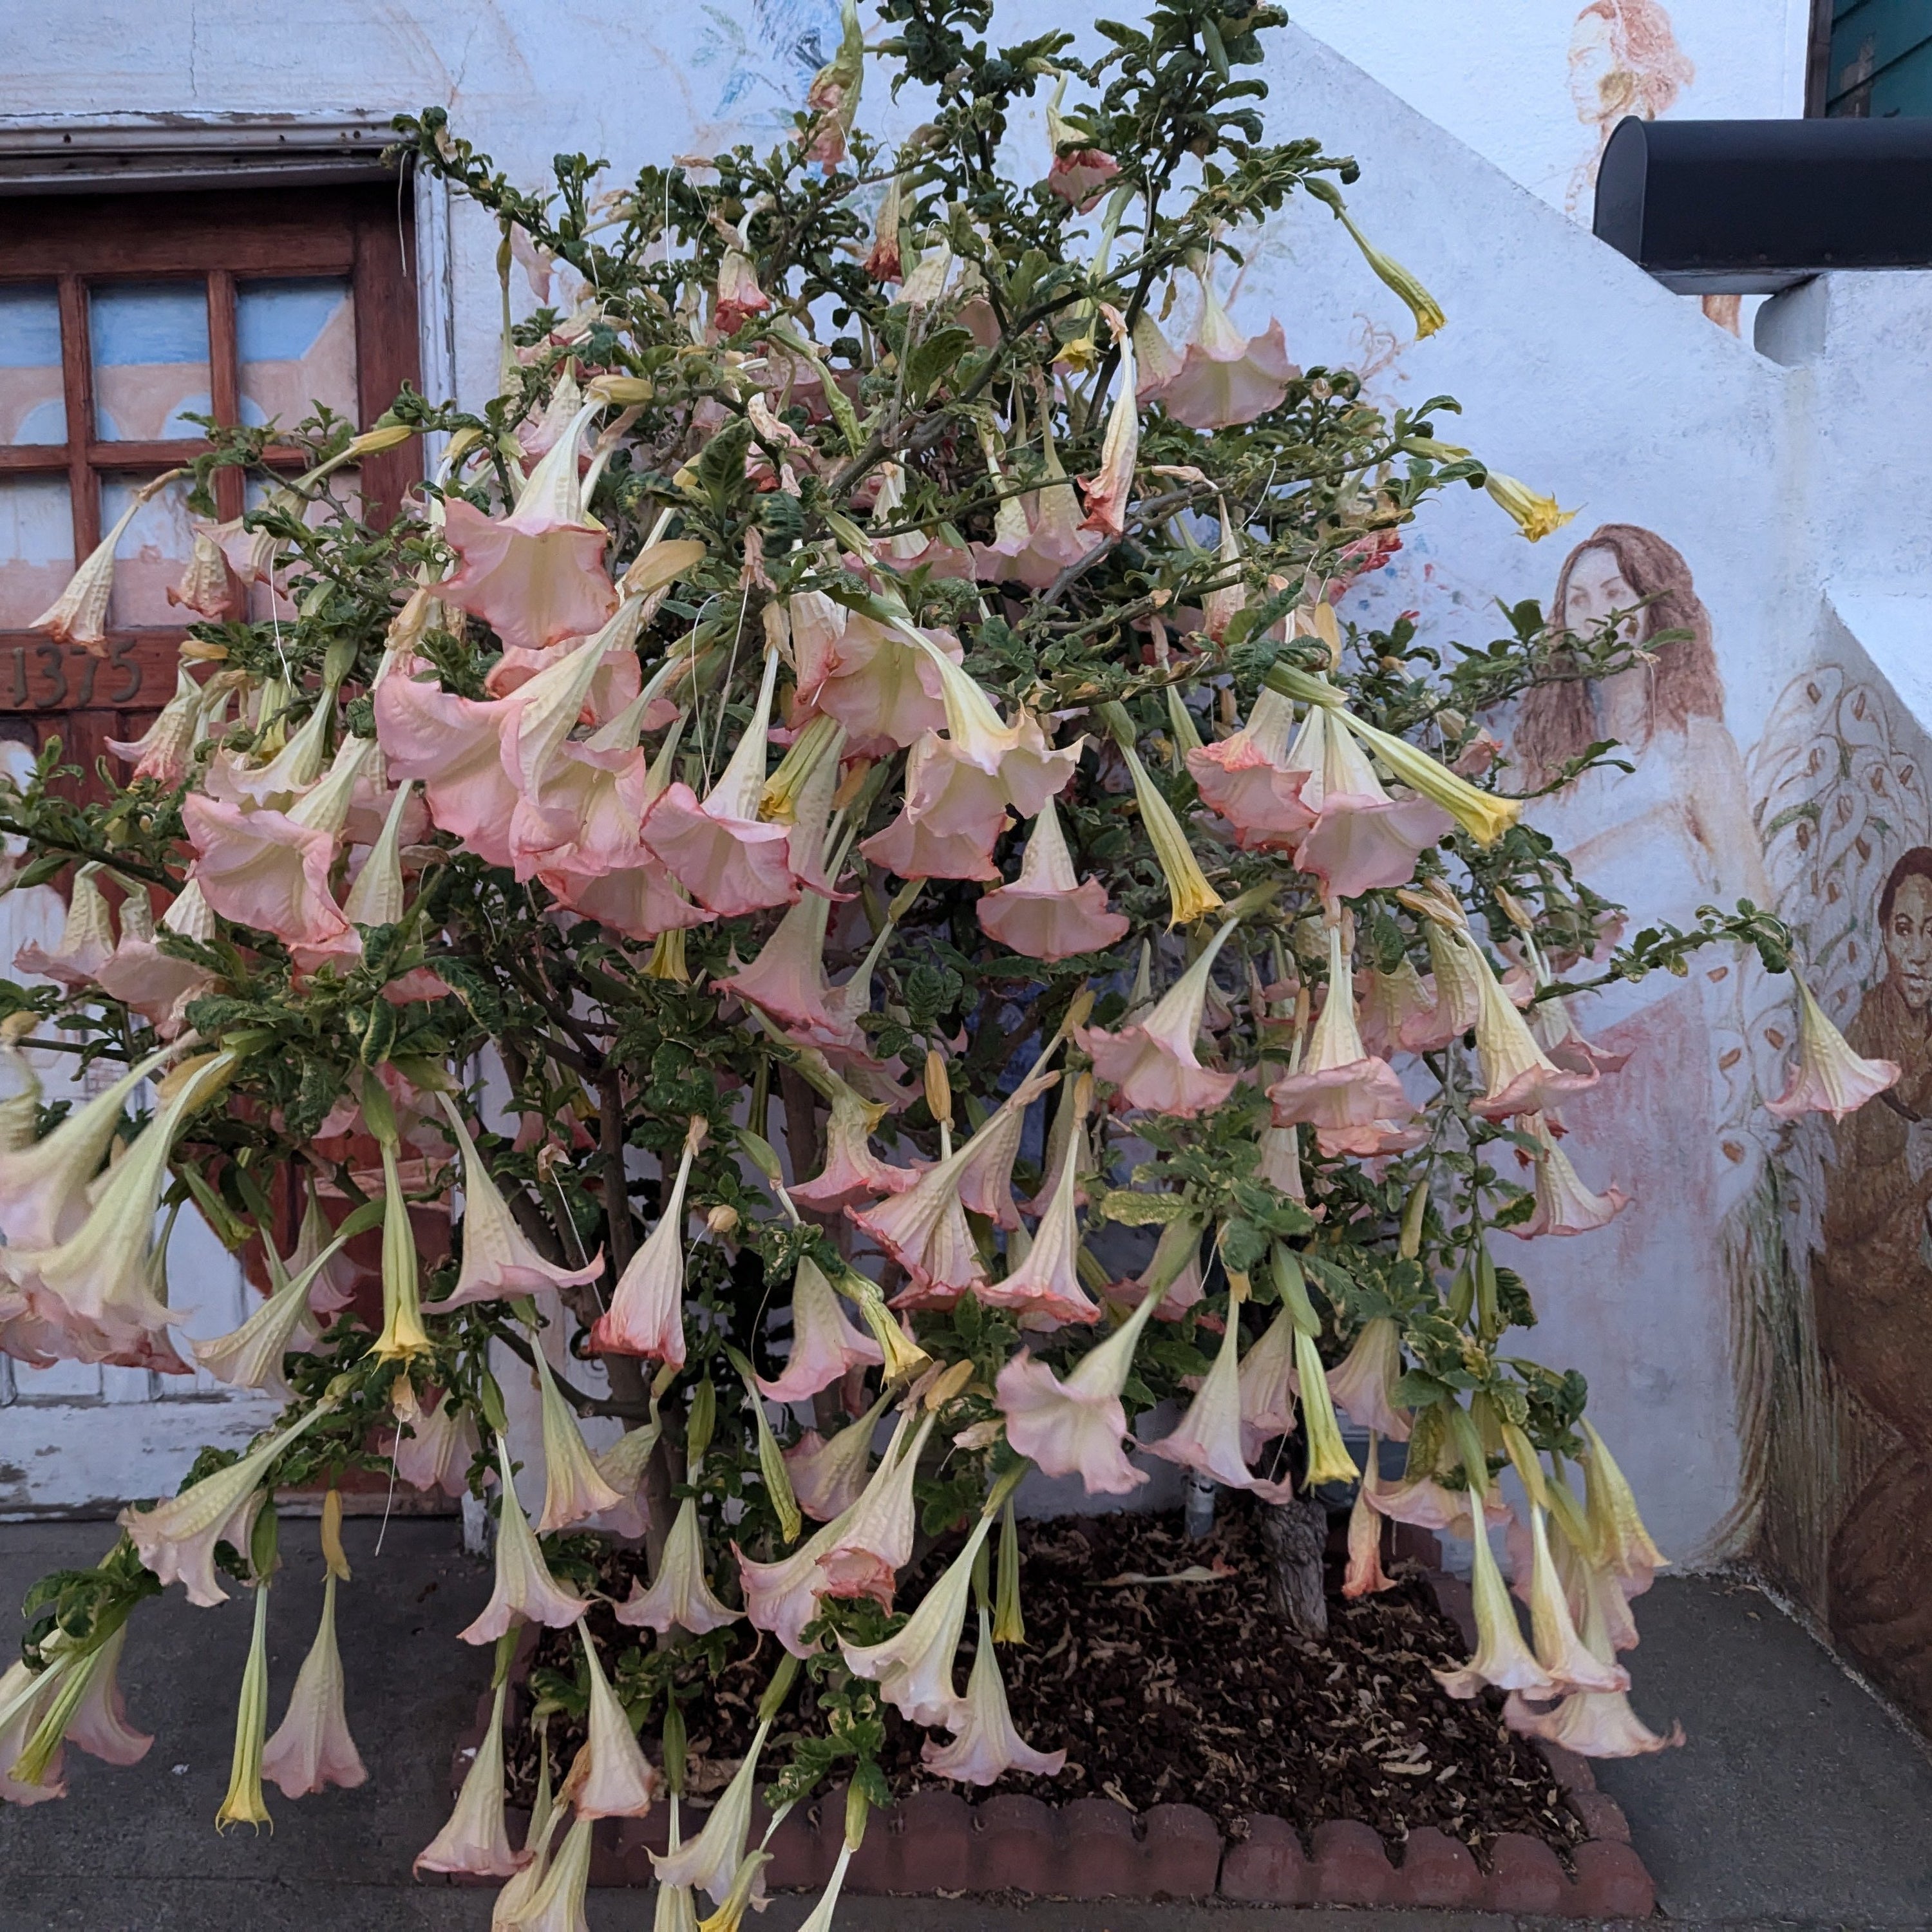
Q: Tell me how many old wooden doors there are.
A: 1